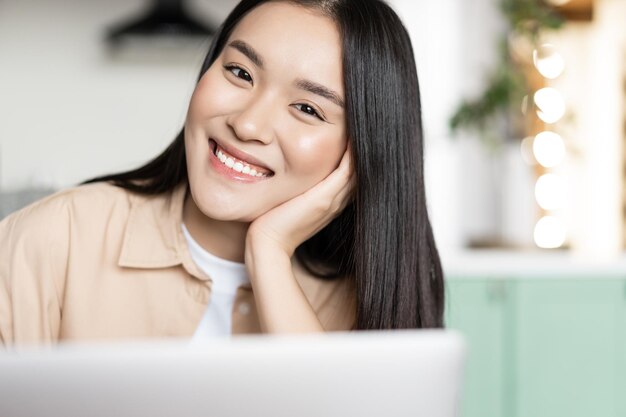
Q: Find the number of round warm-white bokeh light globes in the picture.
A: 5